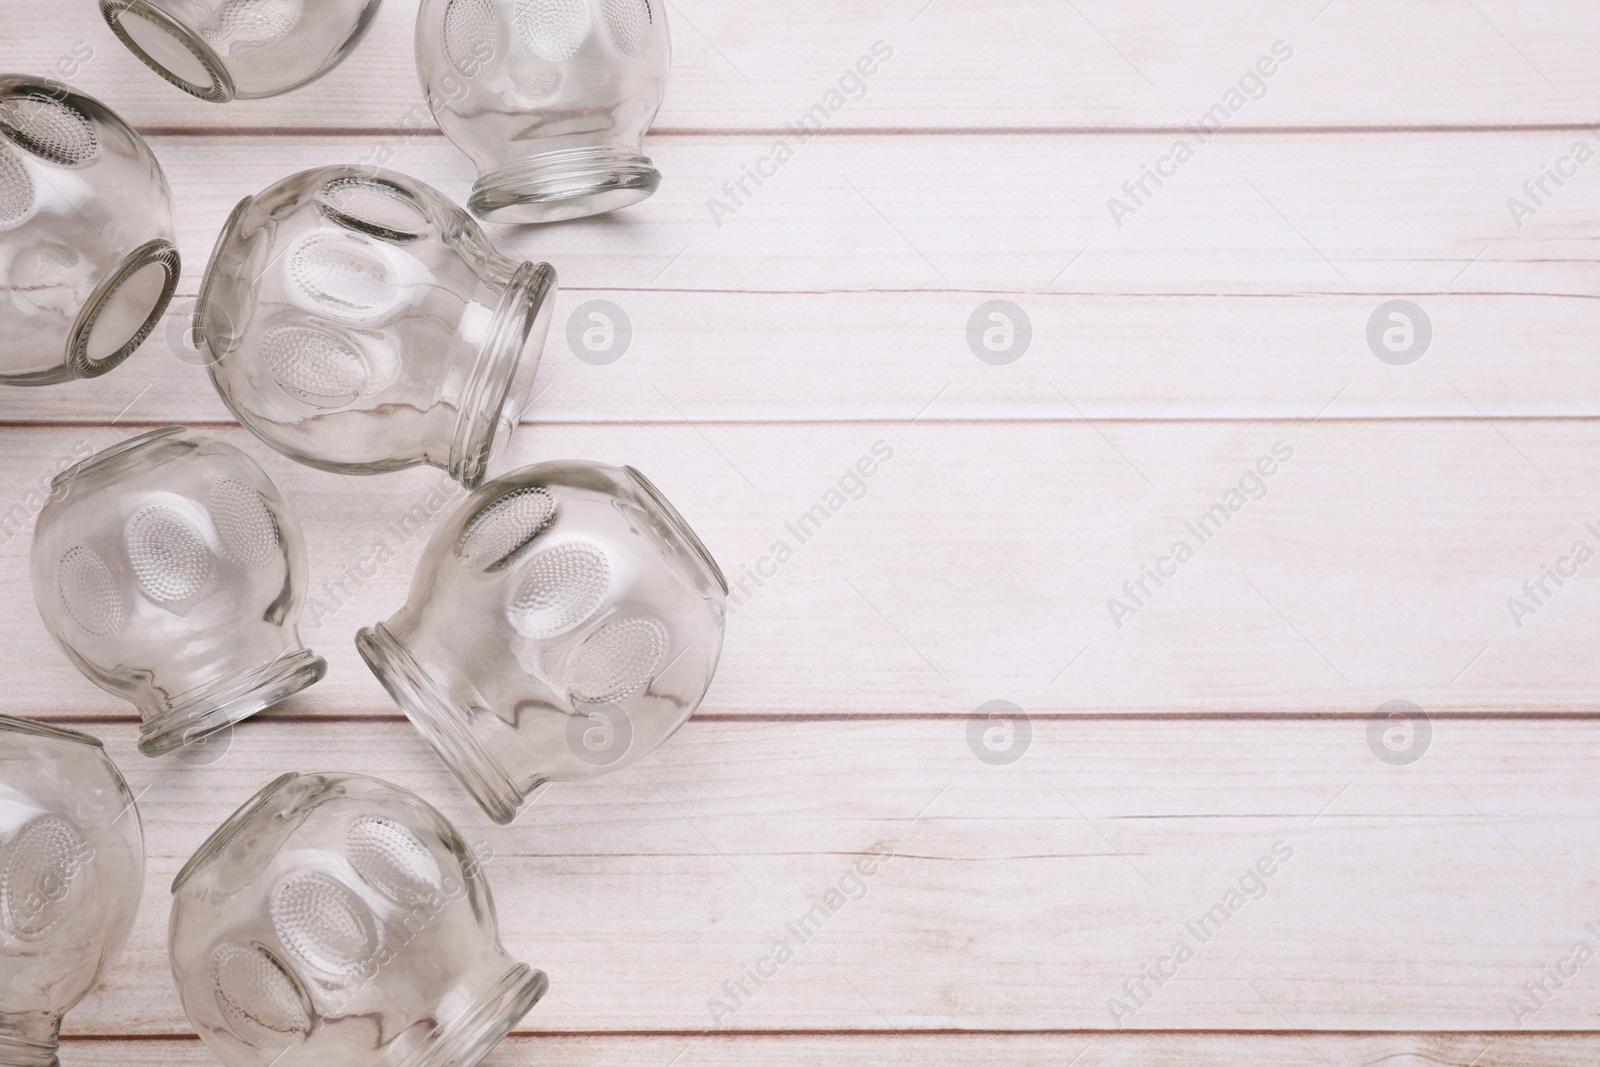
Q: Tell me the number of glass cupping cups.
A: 8